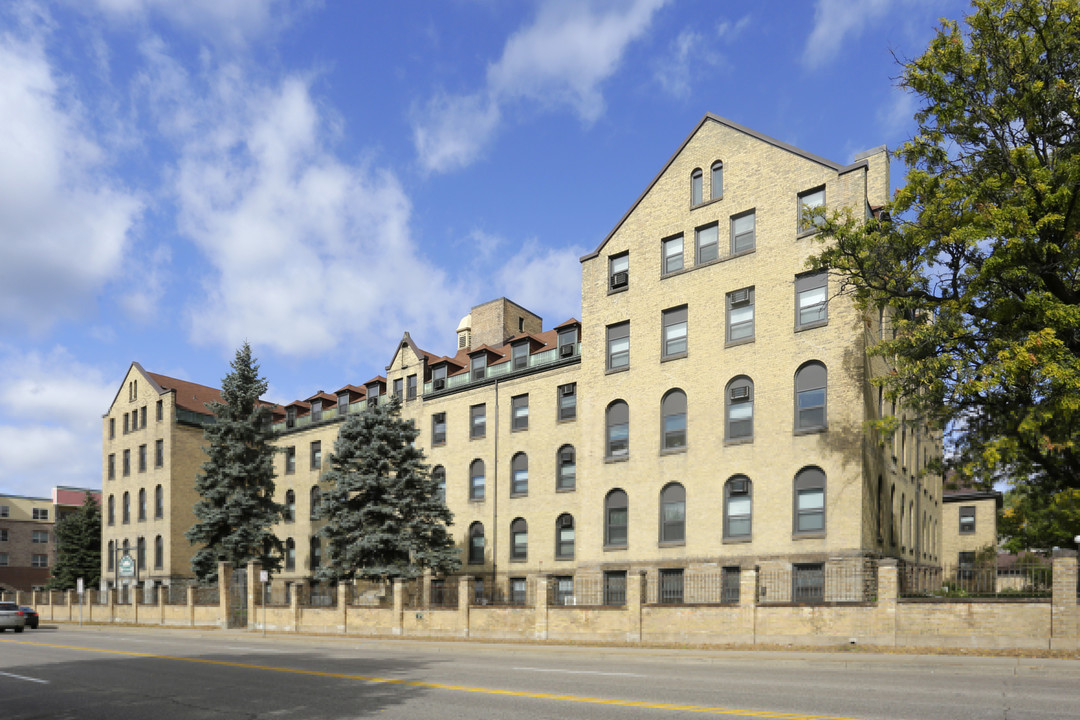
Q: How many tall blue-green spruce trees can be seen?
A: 2